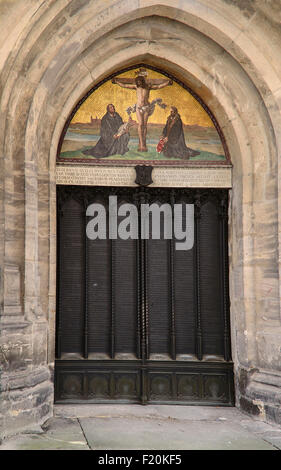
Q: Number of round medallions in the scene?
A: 6